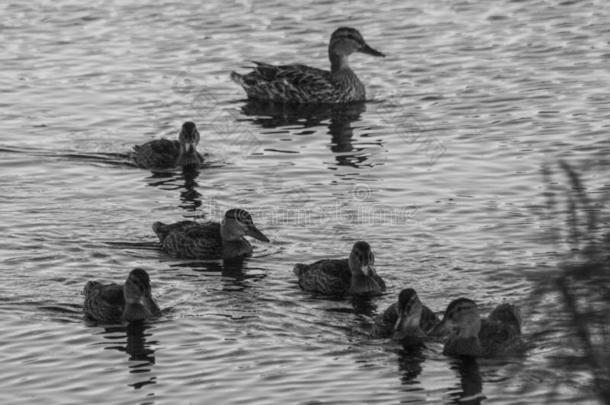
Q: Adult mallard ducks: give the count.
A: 1